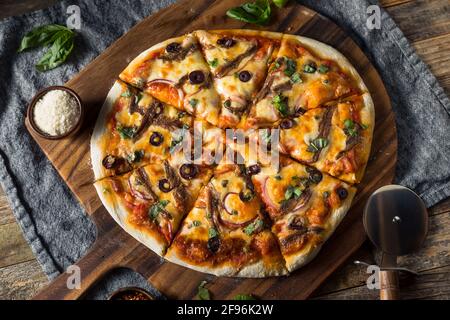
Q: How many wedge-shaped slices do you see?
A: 8